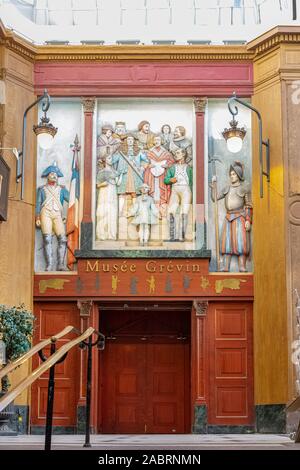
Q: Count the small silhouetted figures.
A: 8